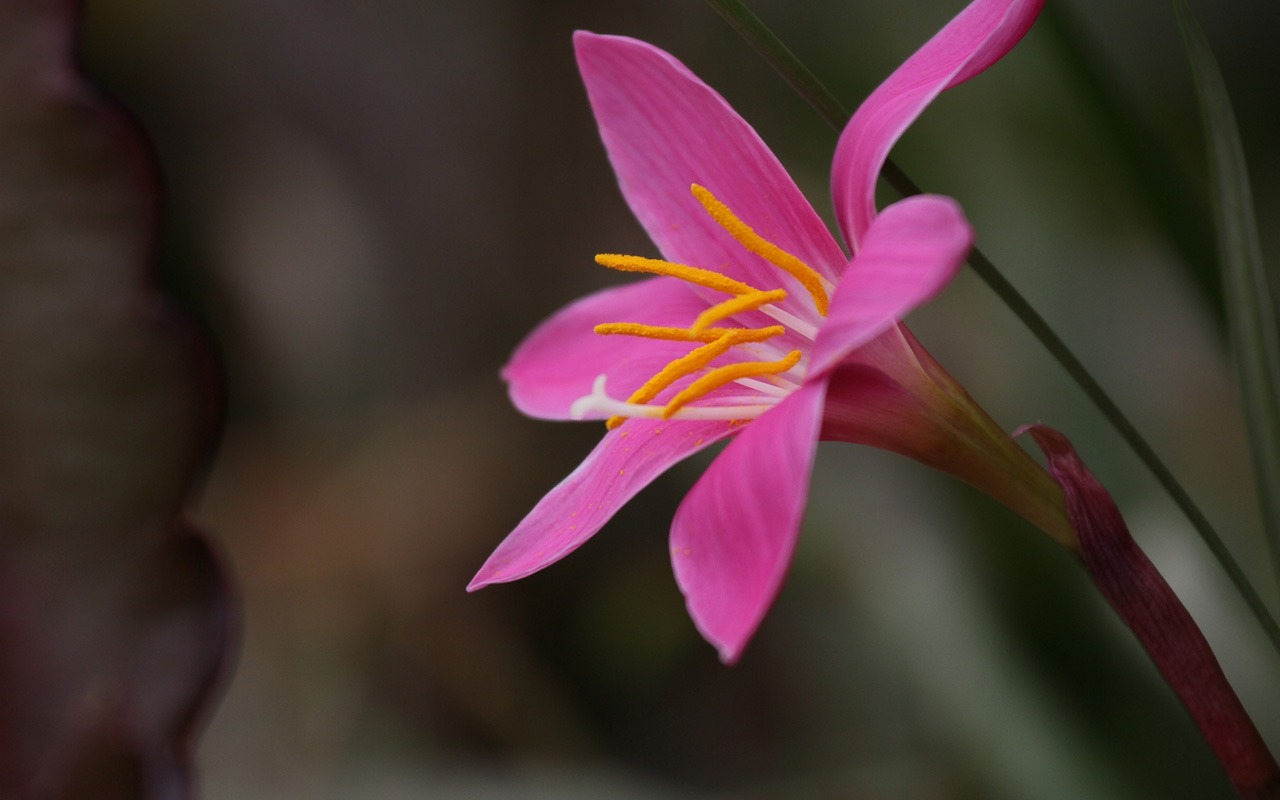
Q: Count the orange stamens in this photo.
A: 6